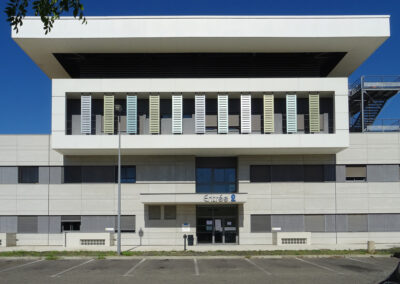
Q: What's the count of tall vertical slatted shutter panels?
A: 11